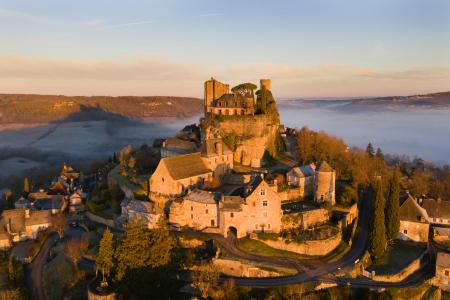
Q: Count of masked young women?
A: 0